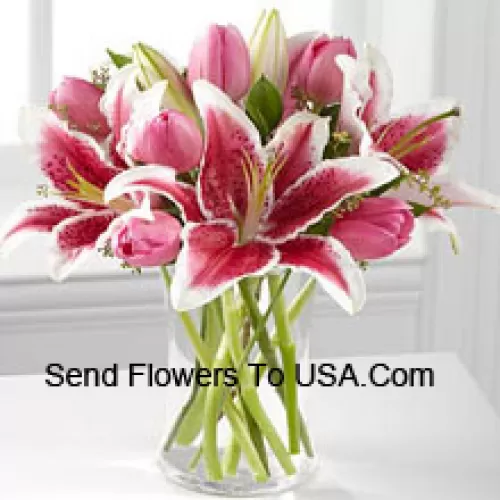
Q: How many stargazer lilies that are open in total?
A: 3